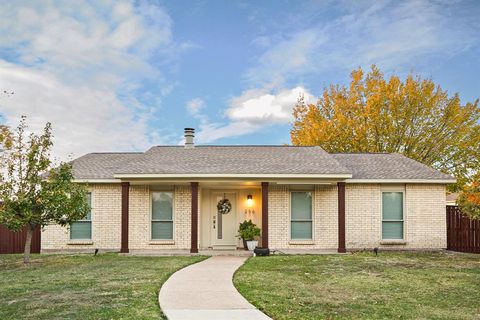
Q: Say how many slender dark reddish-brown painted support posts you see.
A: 4